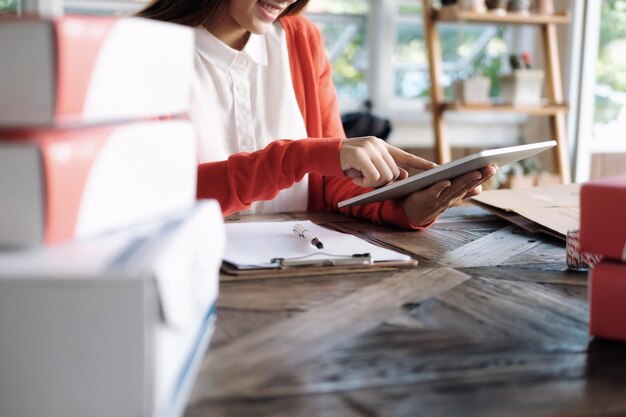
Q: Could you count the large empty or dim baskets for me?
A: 0